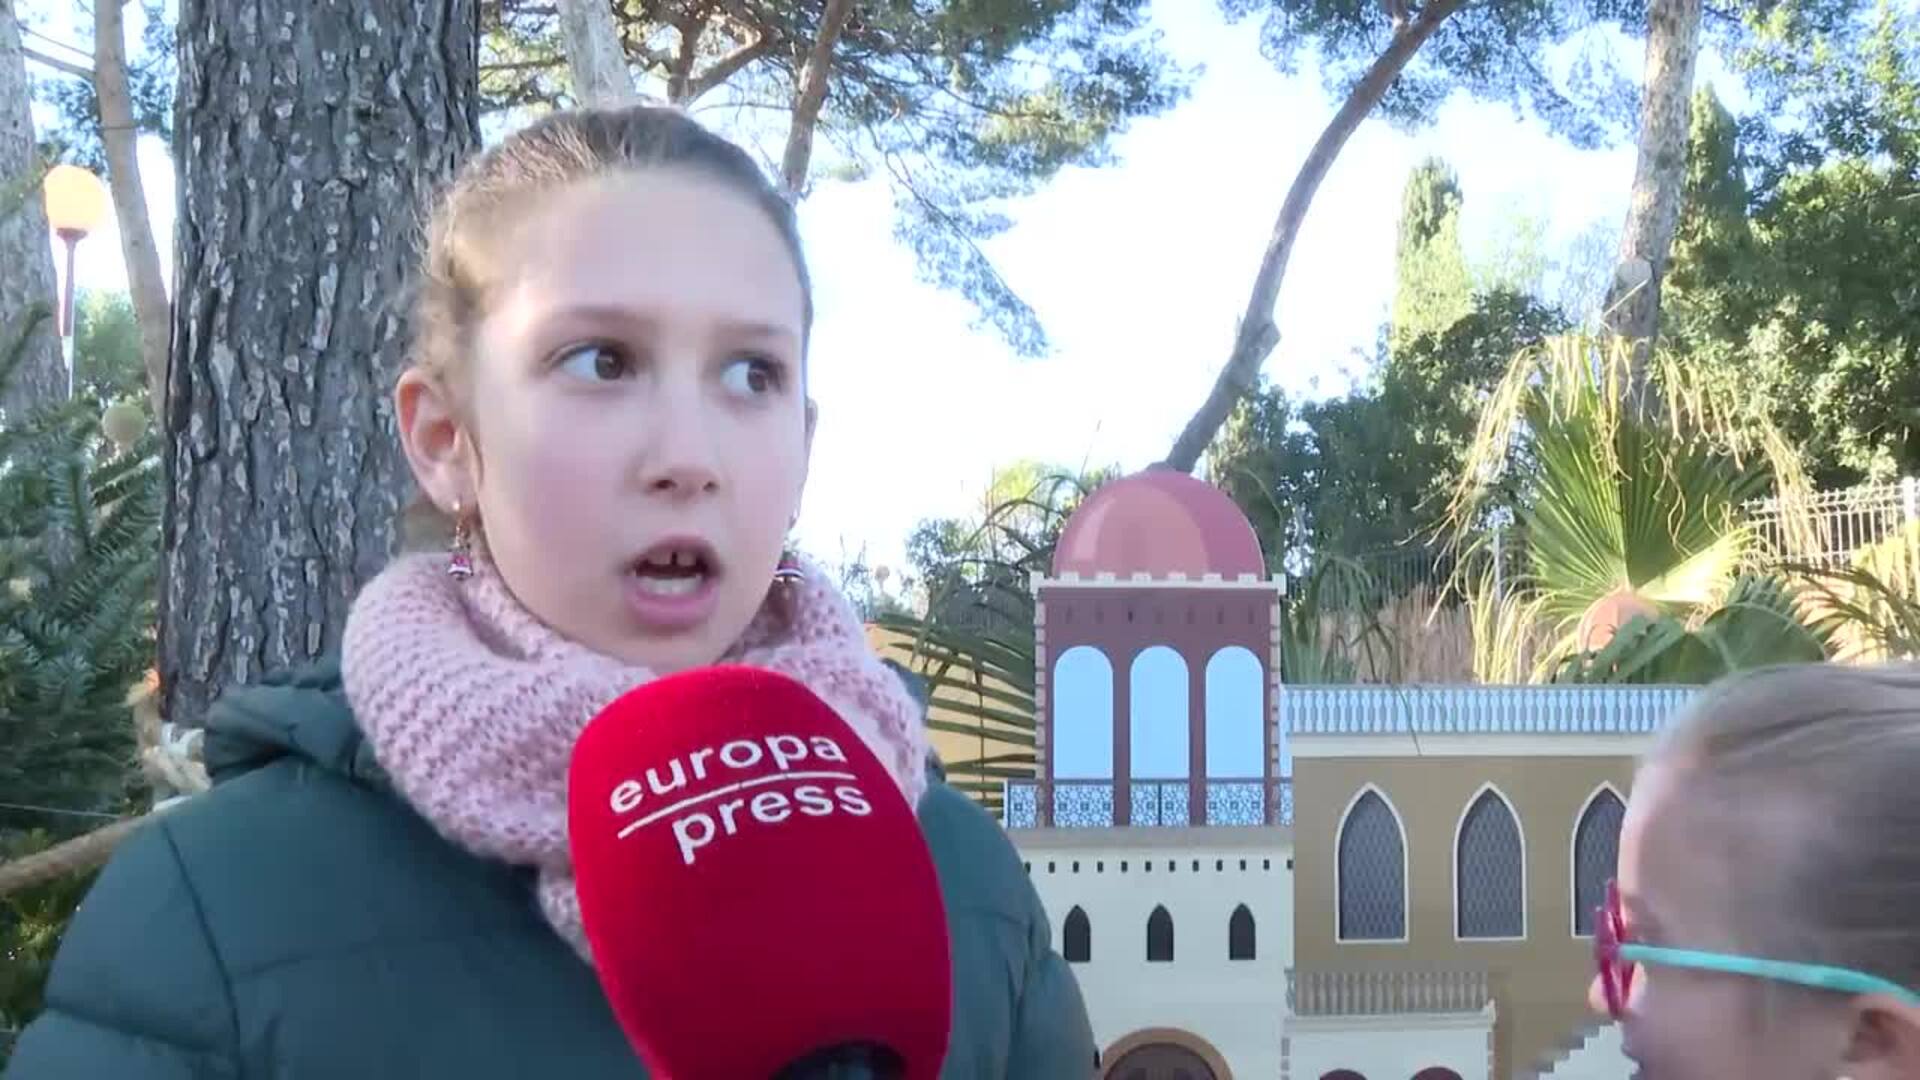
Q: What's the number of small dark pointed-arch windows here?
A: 3